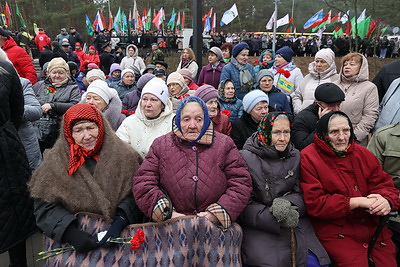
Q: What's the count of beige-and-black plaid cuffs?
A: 2